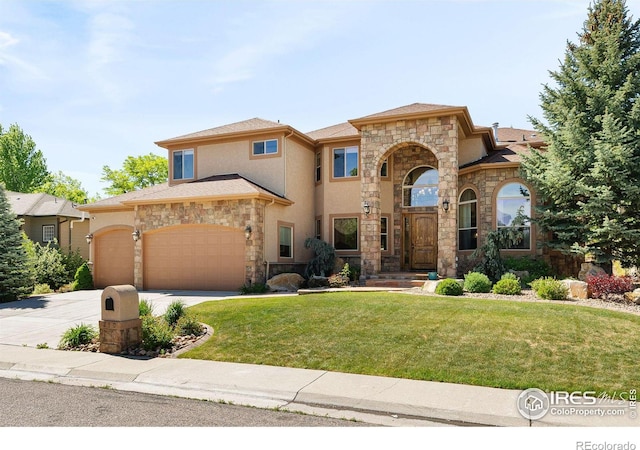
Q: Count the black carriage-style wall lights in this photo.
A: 5